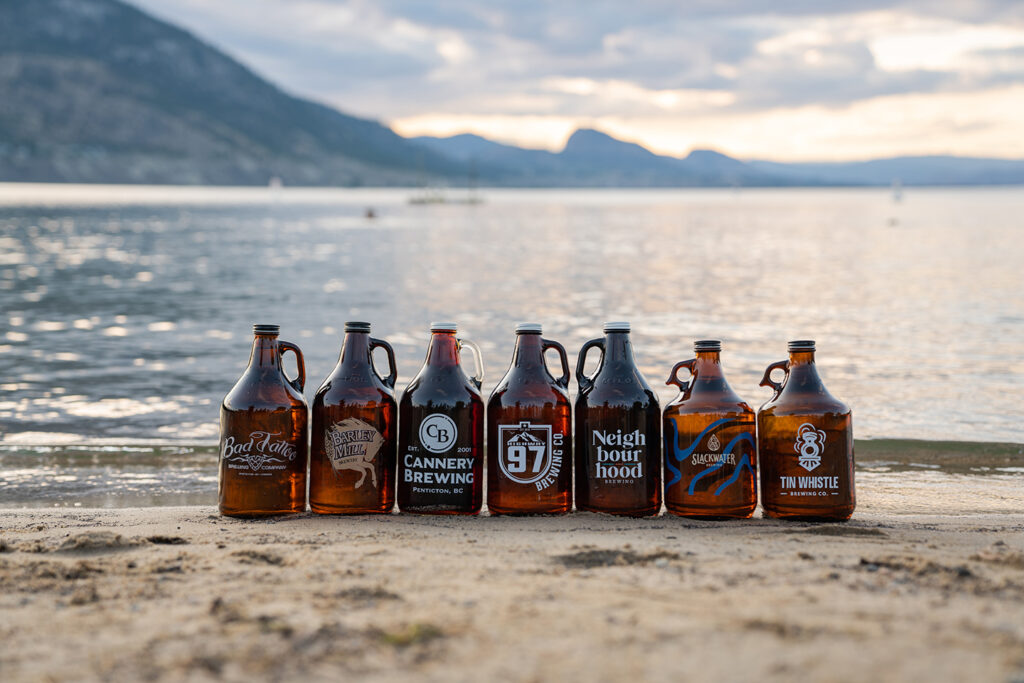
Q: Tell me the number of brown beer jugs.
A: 7